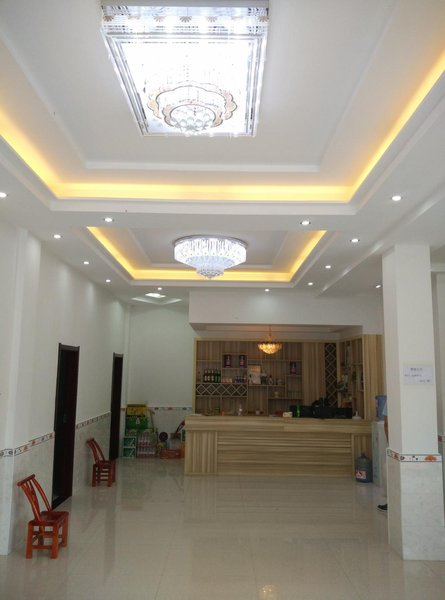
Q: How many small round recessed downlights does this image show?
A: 13